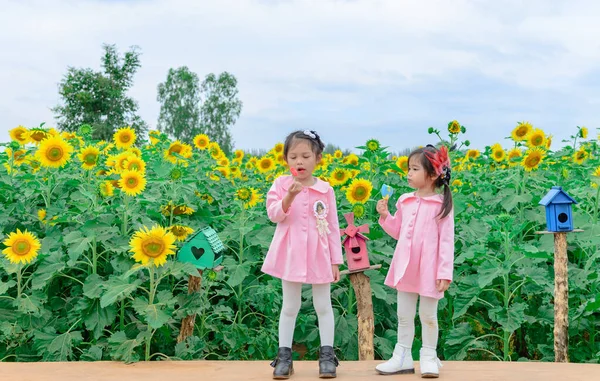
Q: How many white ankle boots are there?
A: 2